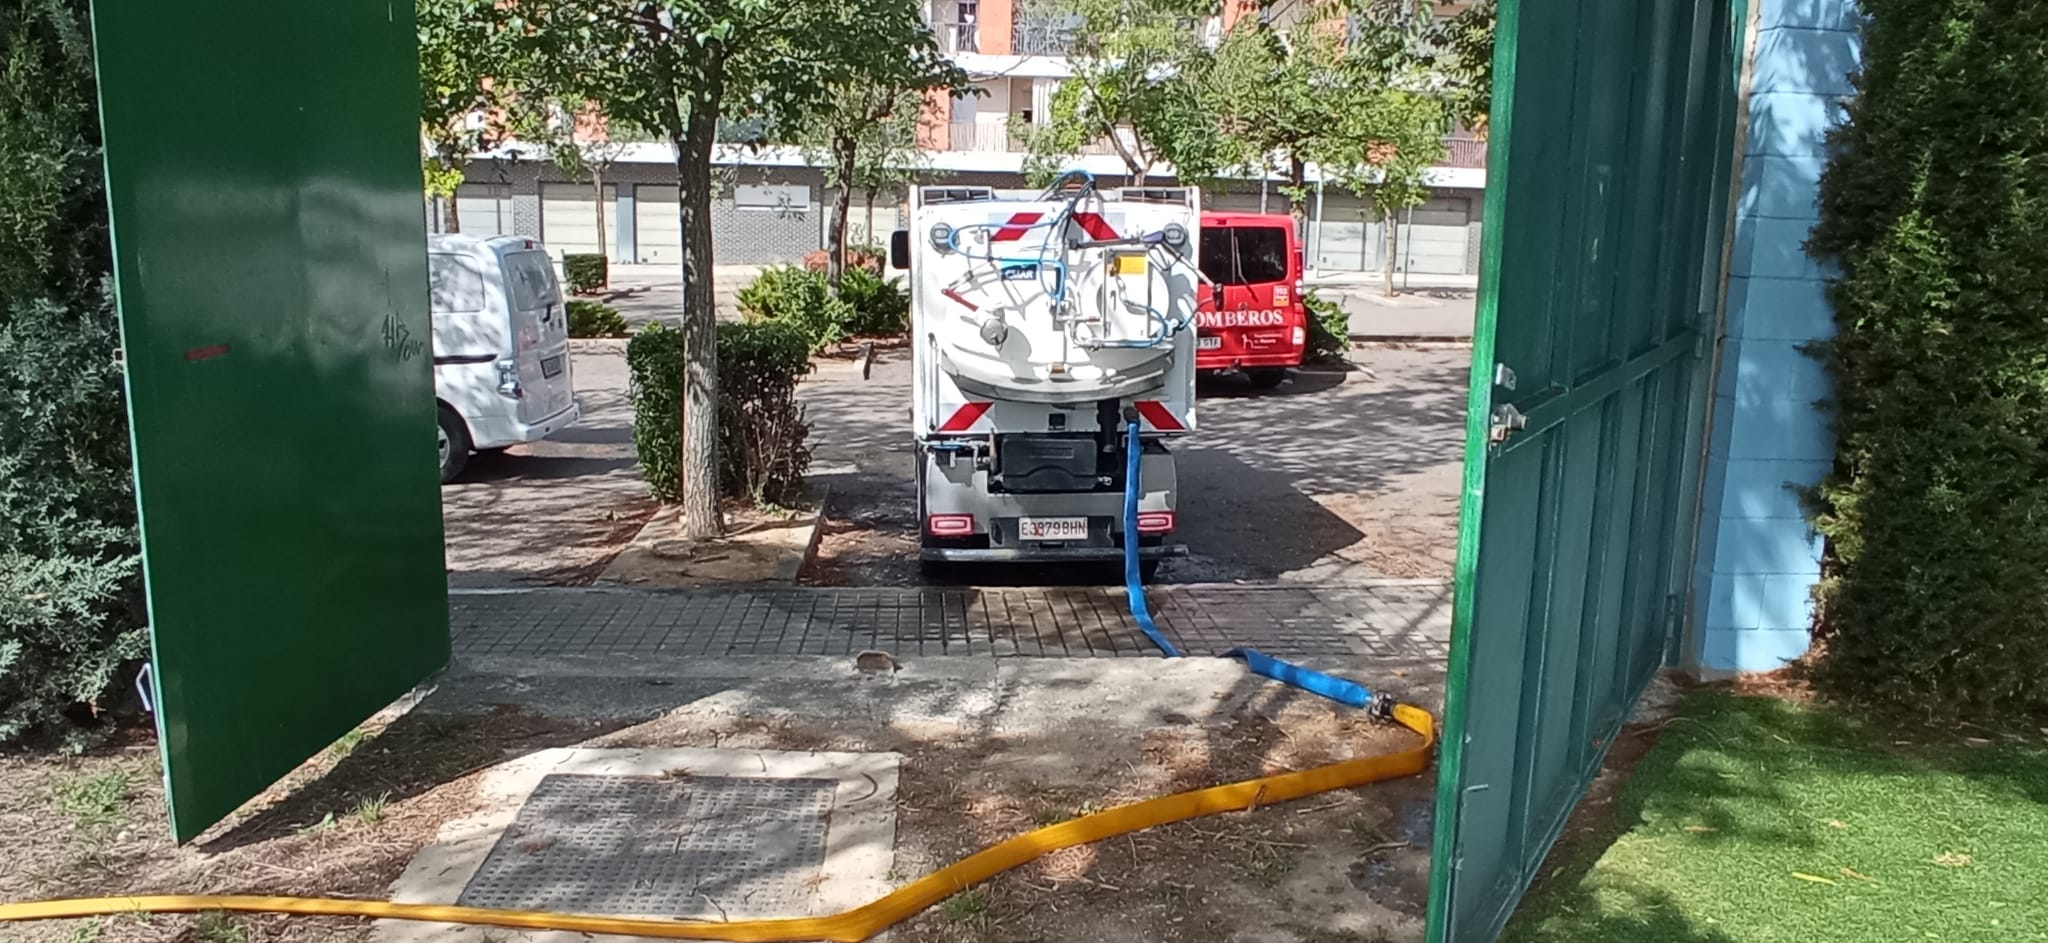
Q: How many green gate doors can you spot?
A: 2